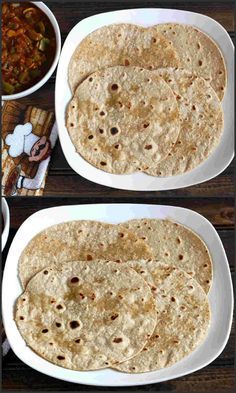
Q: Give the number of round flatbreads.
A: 8